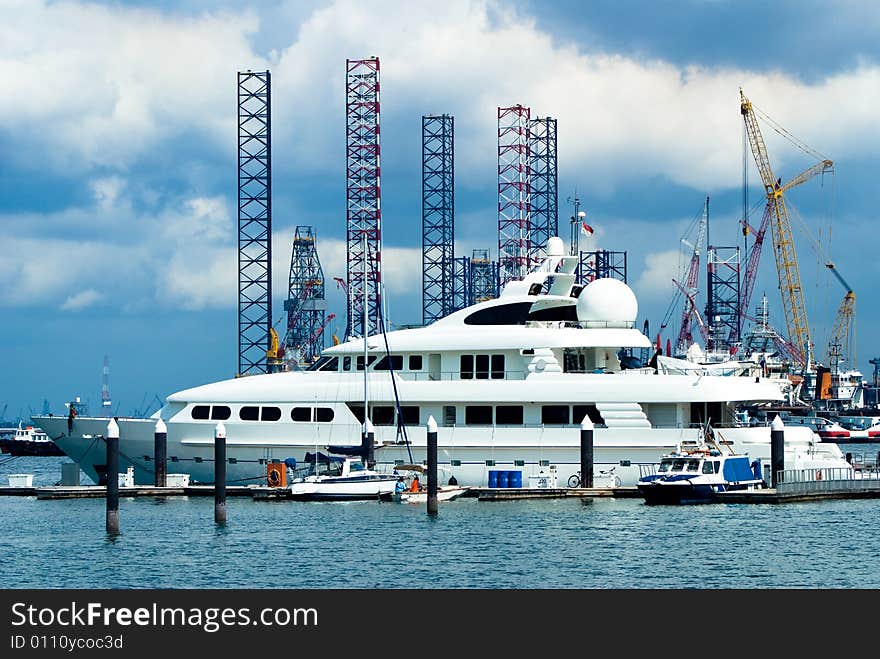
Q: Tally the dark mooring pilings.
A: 7